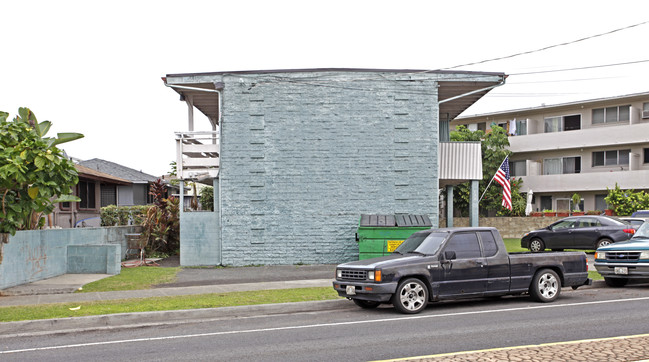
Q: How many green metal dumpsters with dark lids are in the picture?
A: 1